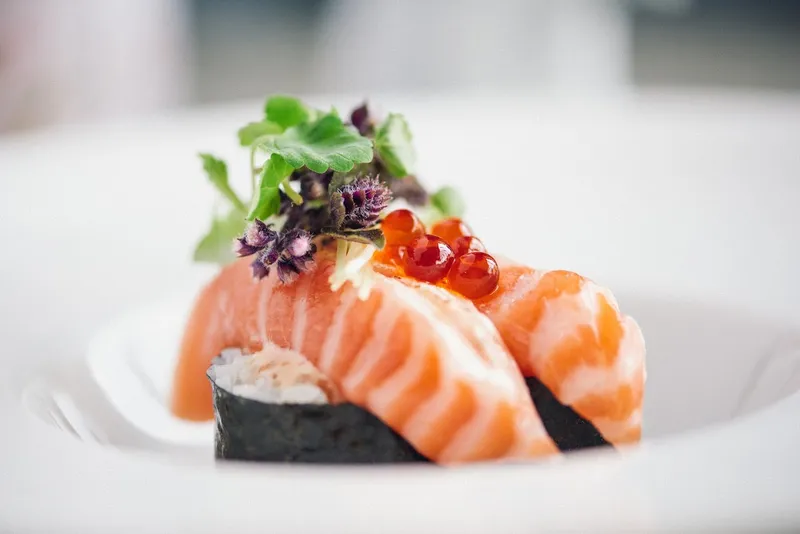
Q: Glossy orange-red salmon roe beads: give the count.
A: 6